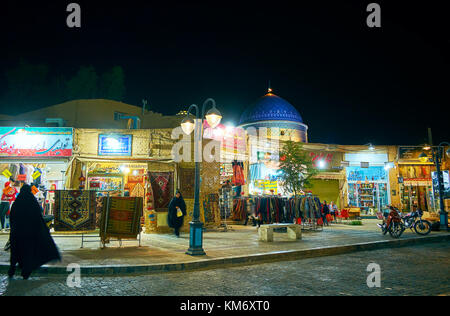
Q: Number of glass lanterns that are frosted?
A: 2